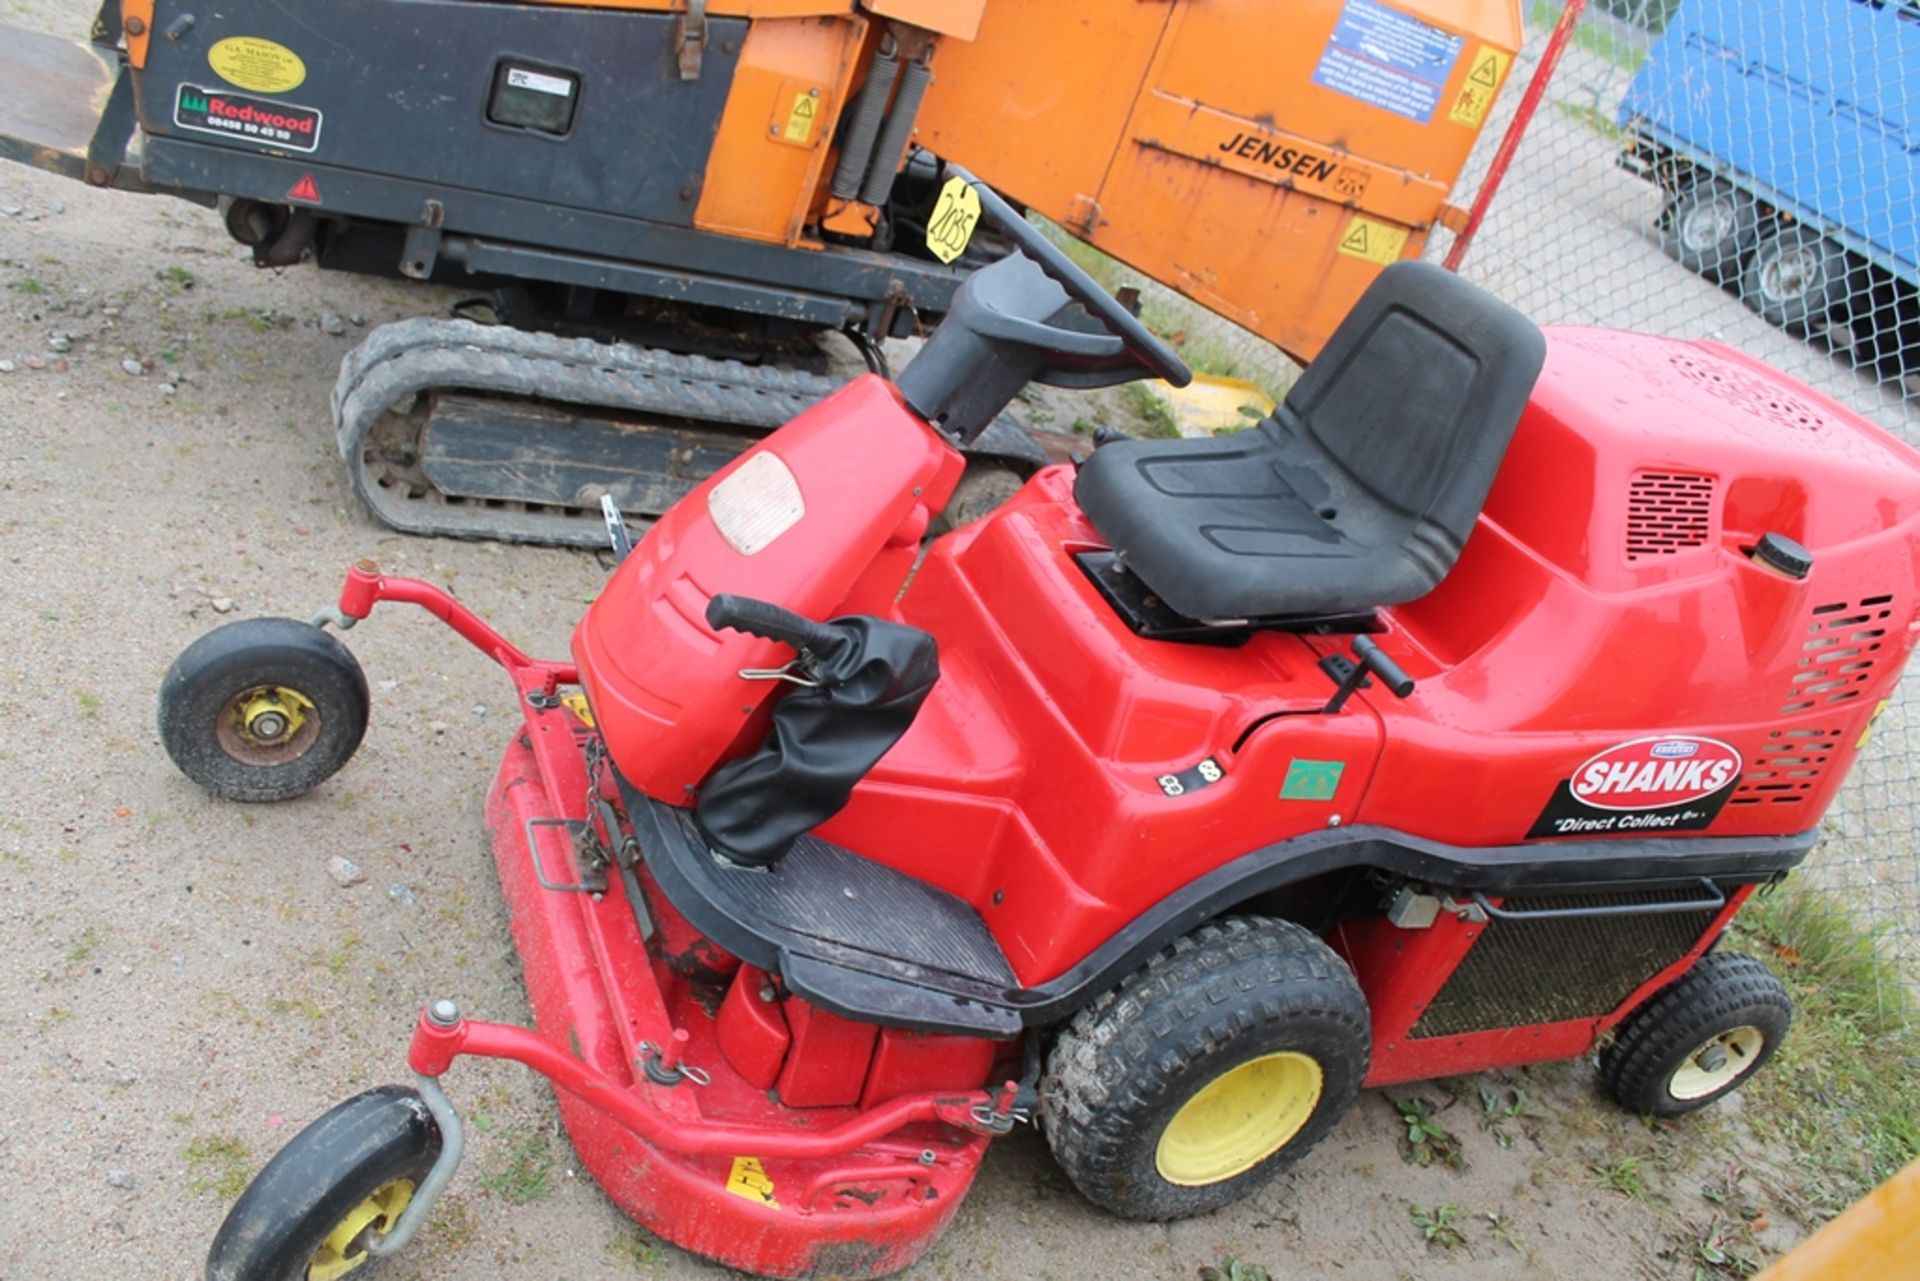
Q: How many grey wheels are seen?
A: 2